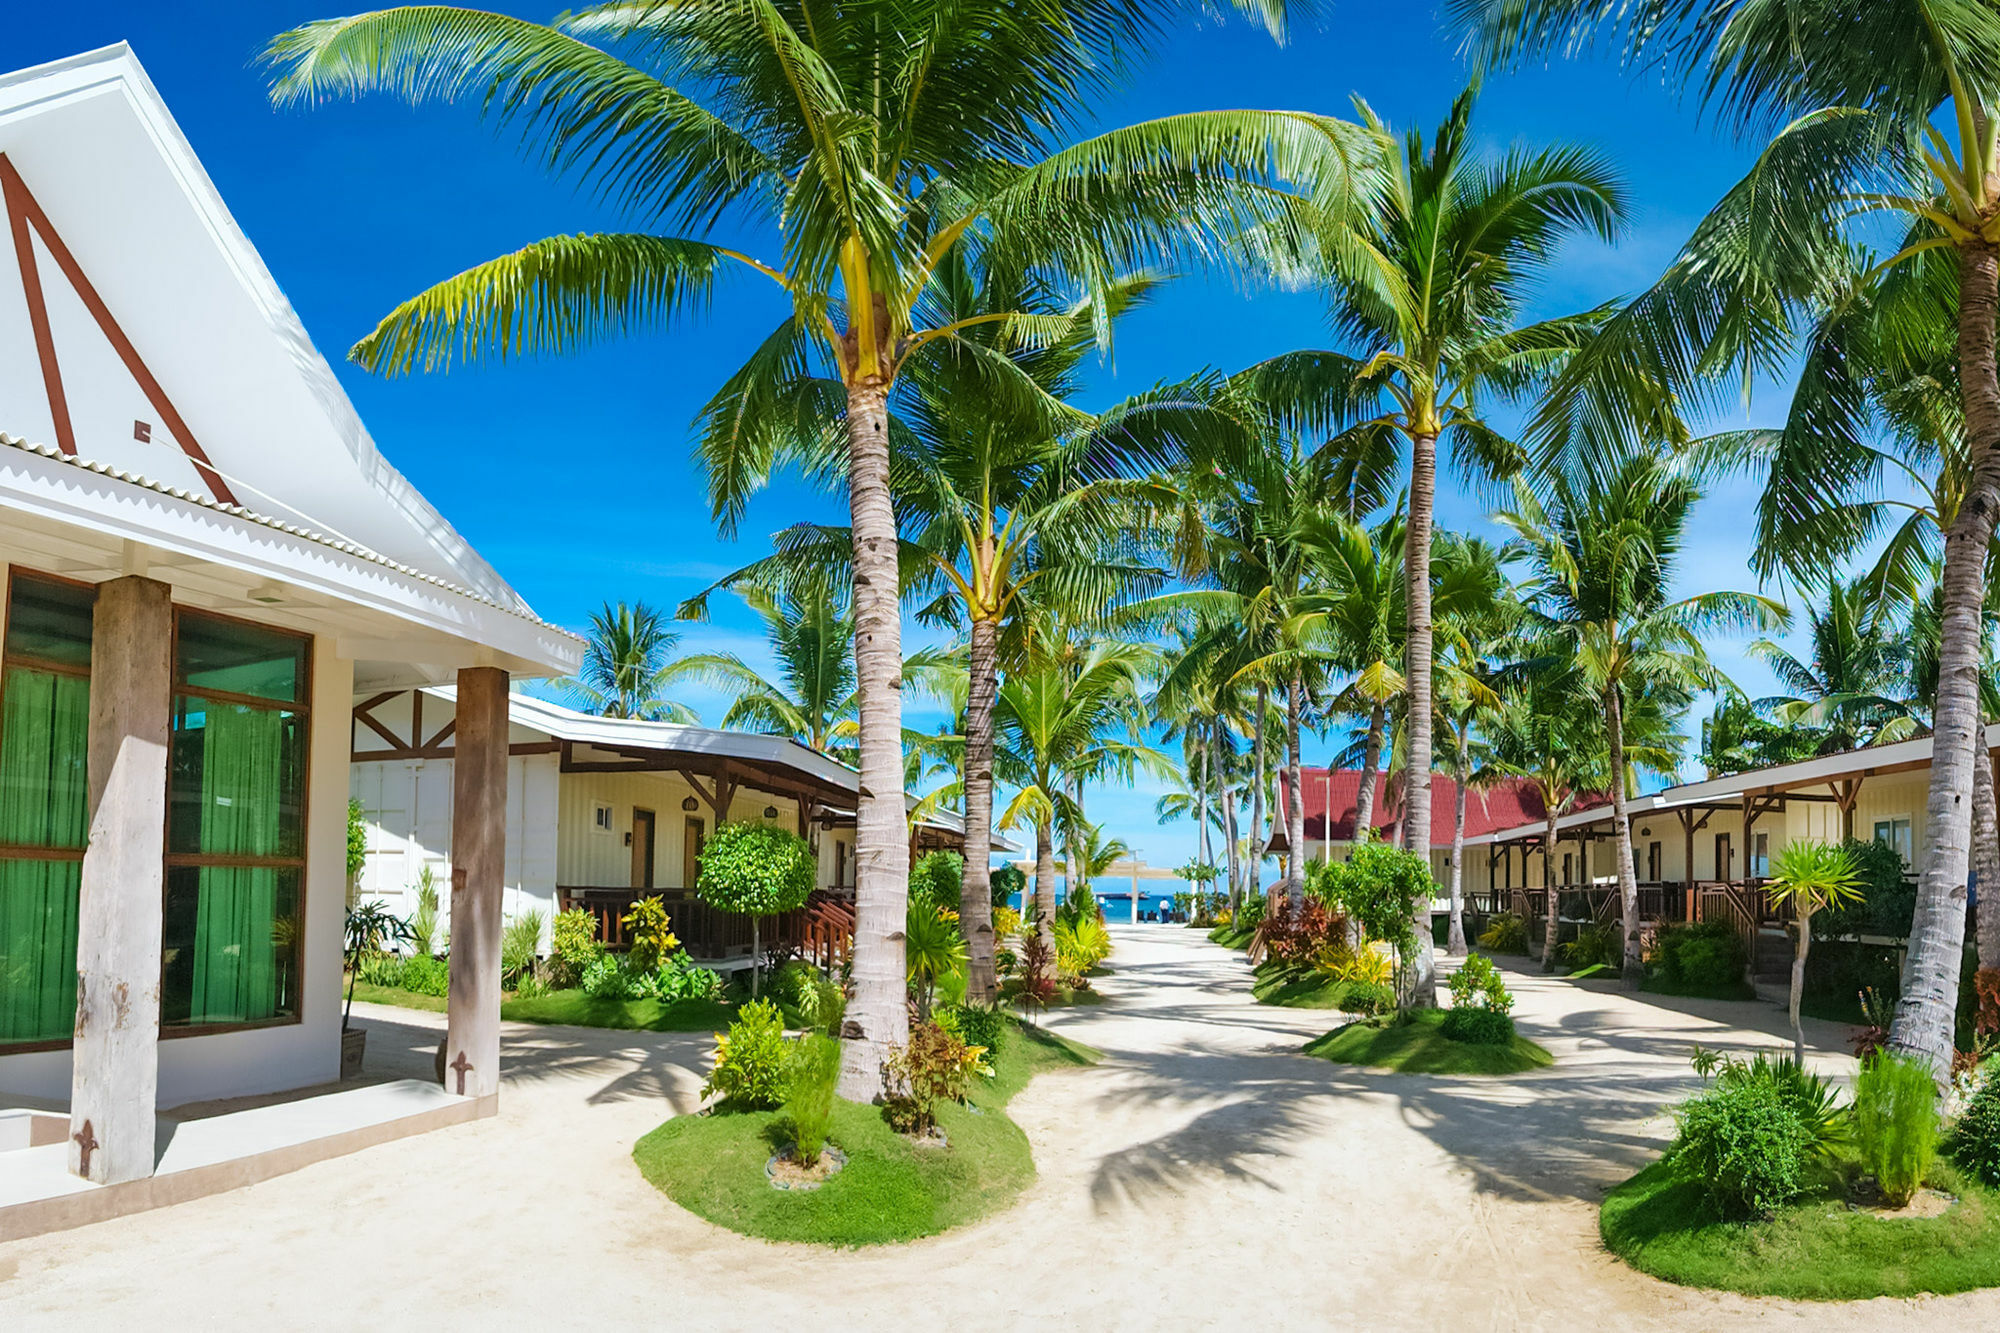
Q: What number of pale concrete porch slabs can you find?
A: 1